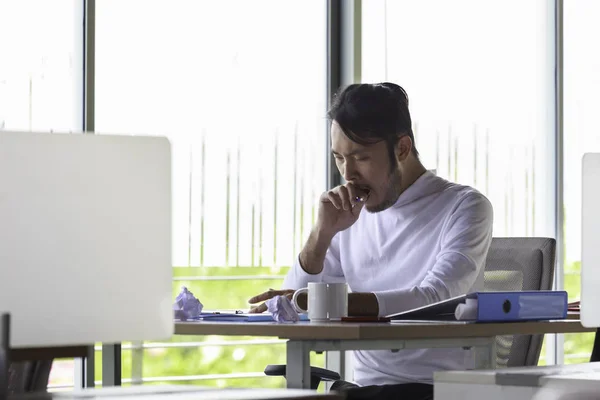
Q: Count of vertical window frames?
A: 3